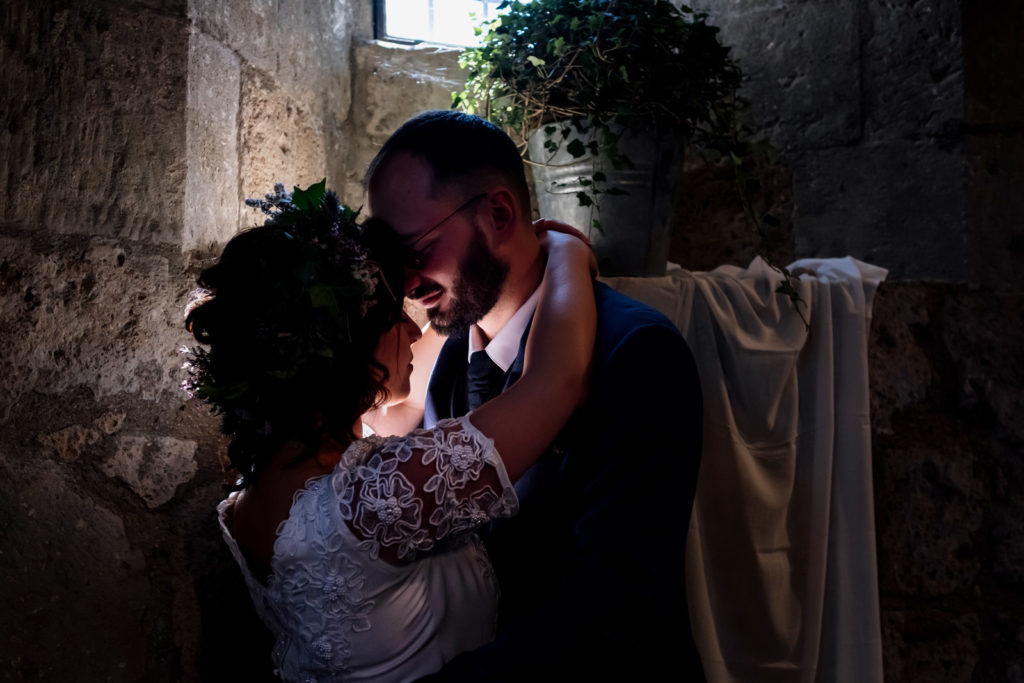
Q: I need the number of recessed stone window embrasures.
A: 1